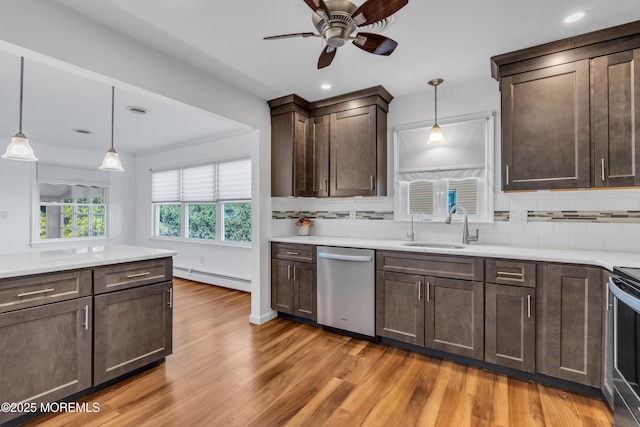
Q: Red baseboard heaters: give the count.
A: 0